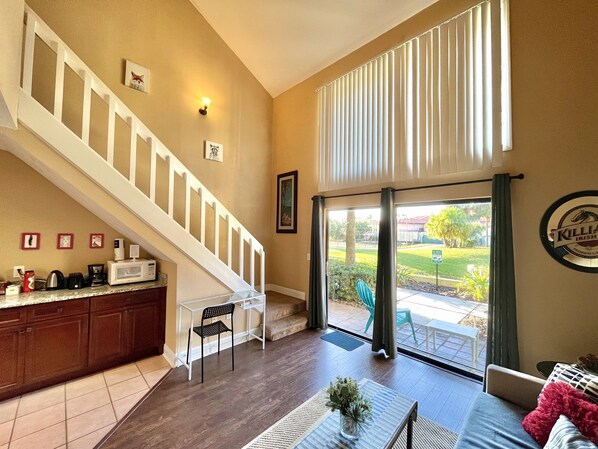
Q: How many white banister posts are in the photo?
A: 14